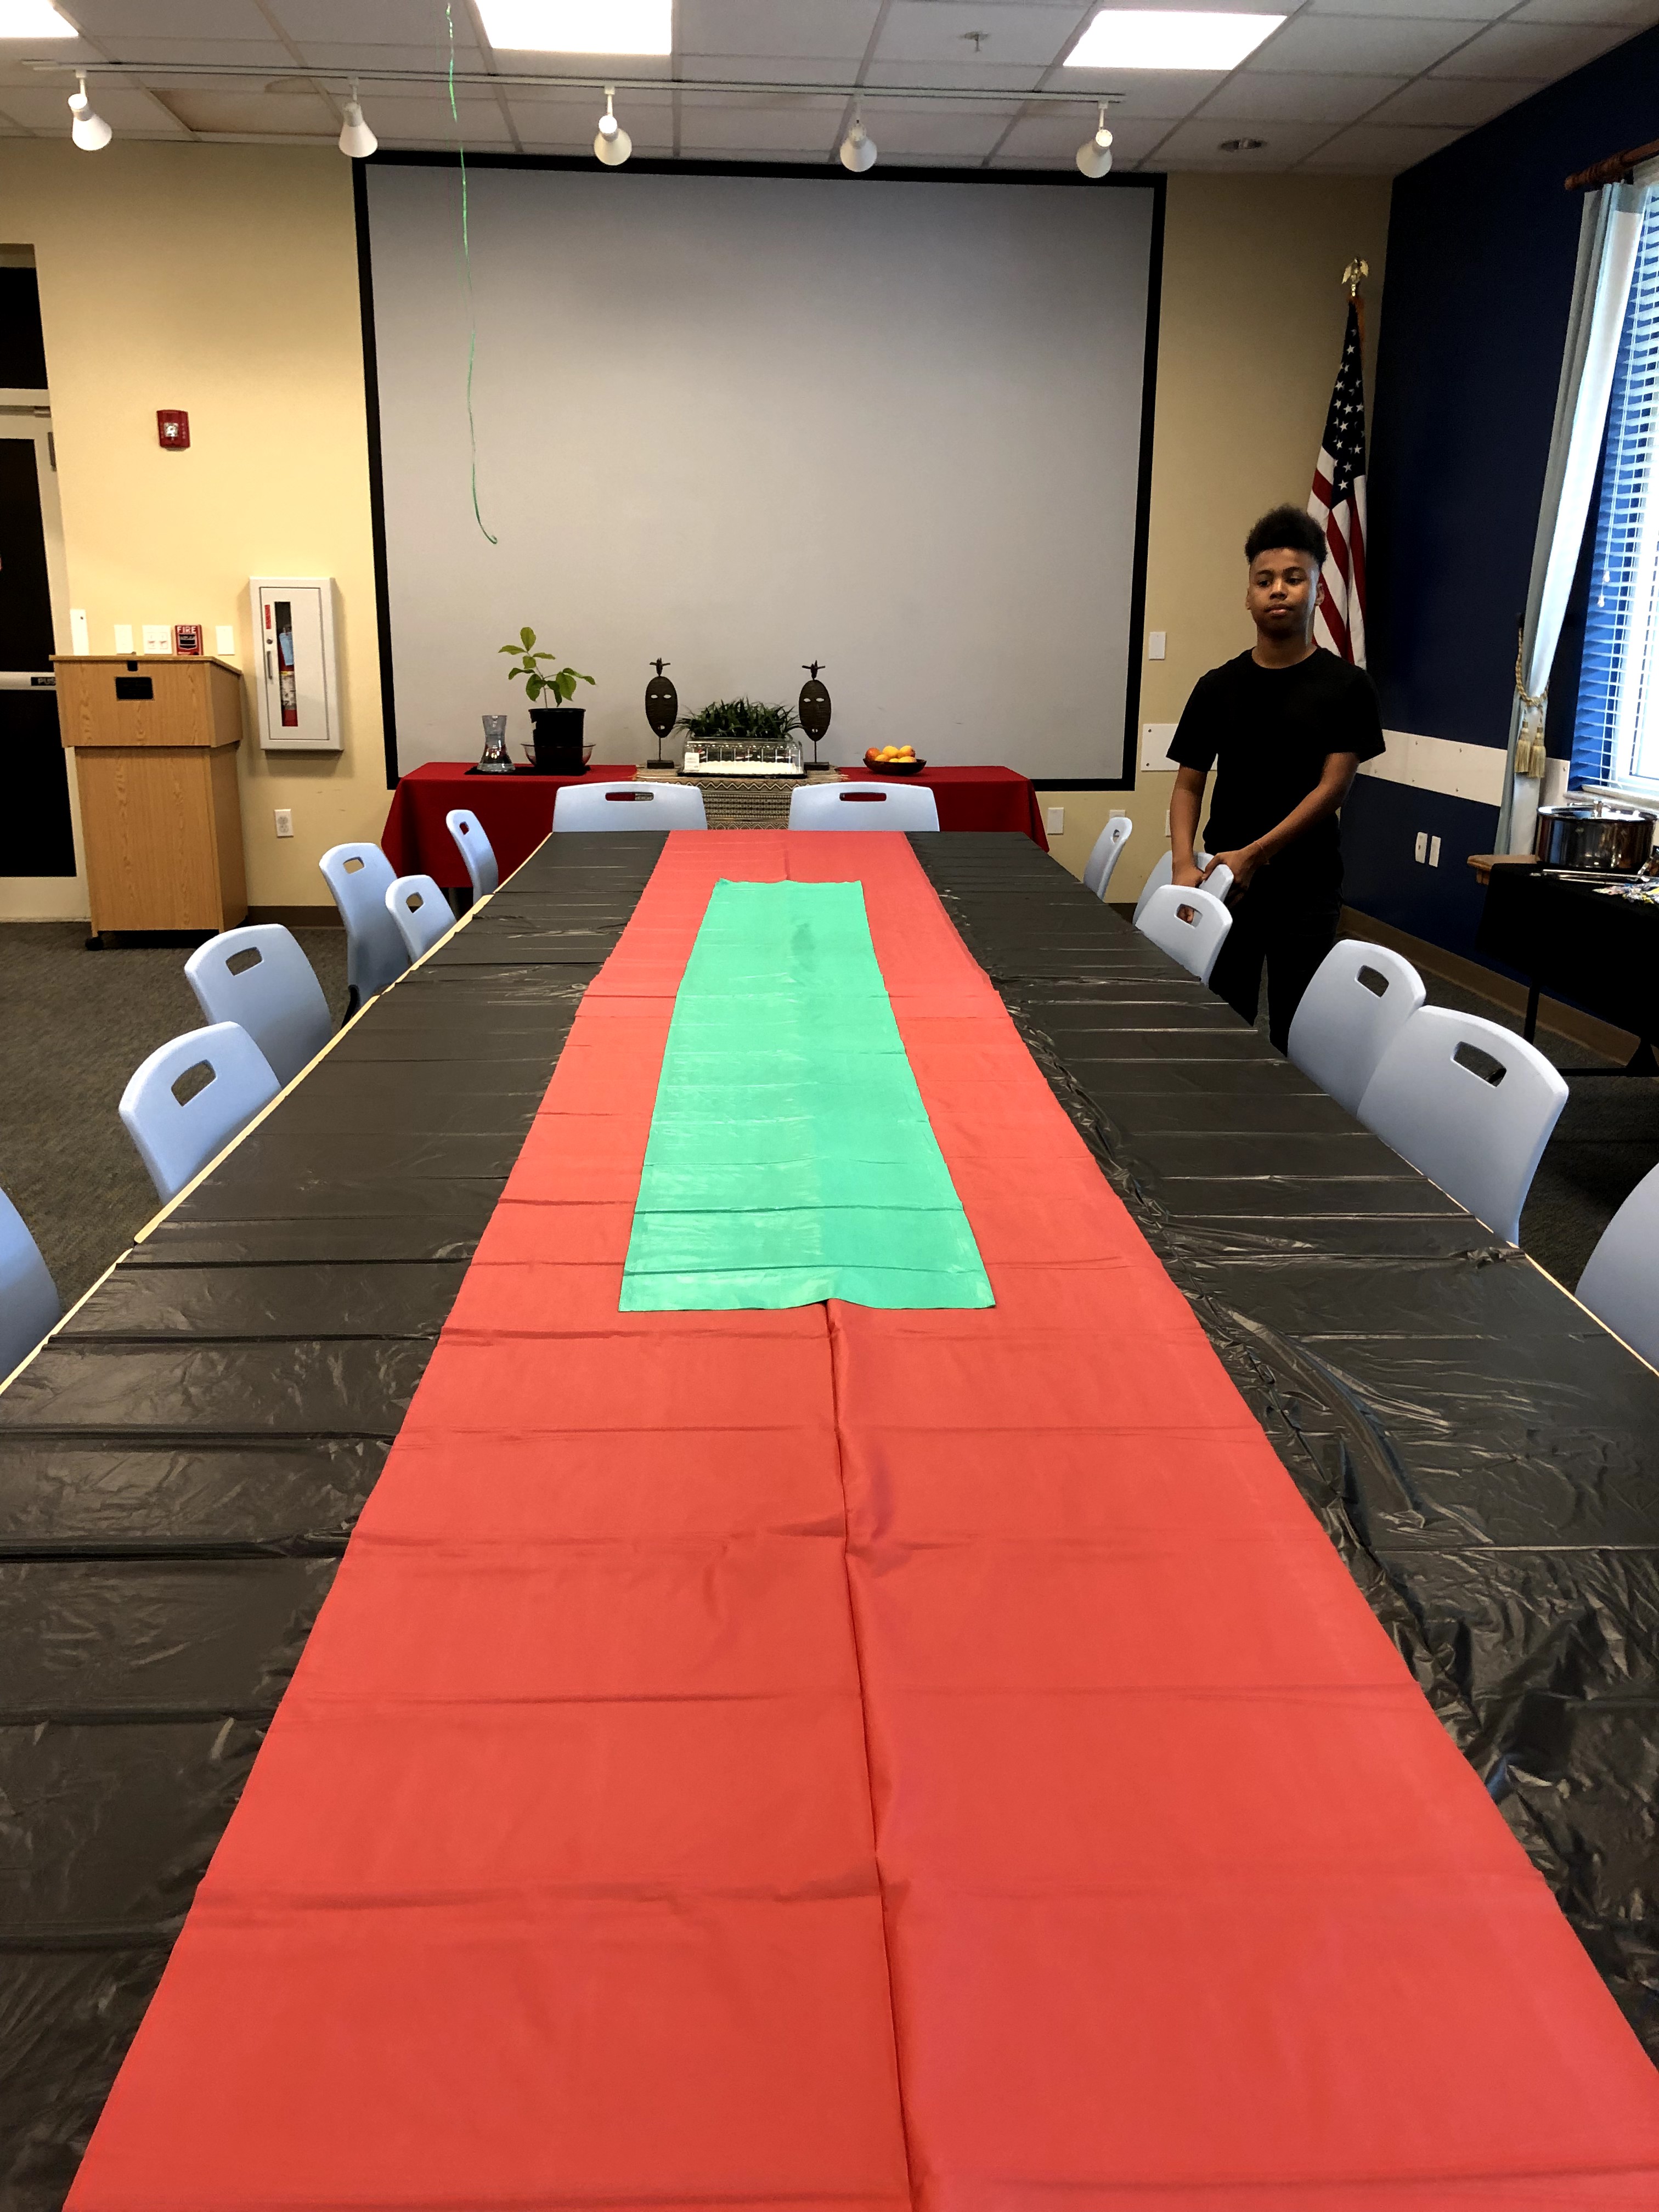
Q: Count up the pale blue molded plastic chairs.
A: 14